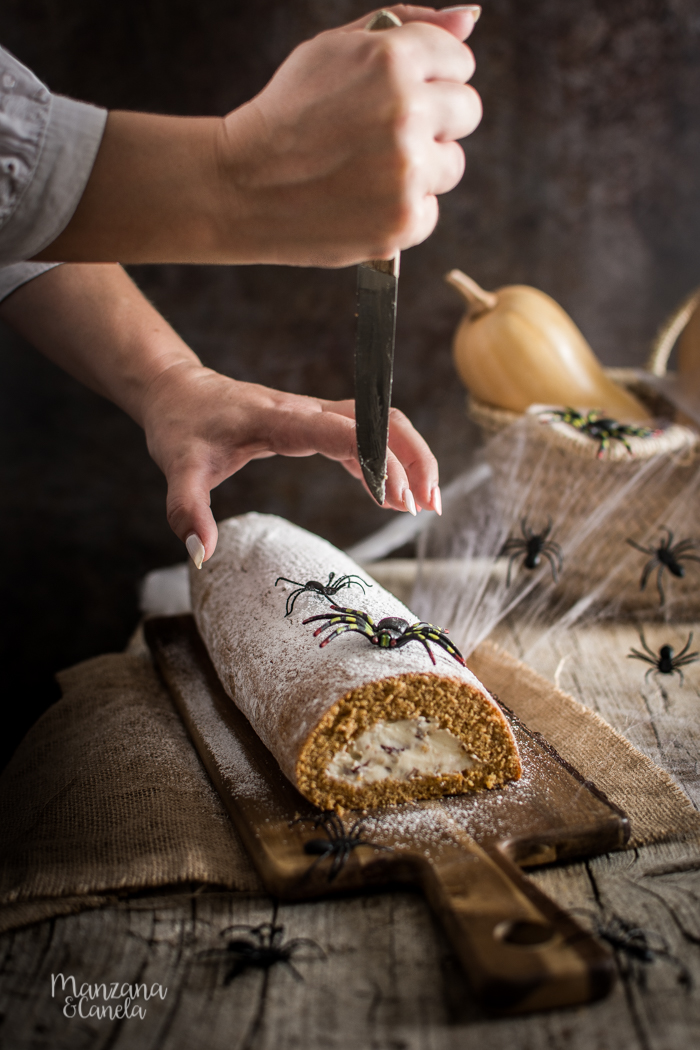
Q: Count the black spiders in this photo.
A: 7